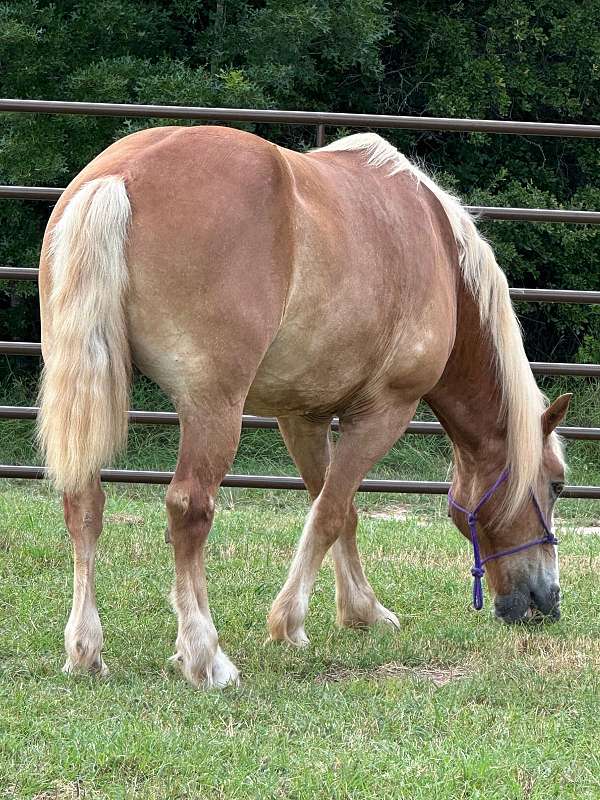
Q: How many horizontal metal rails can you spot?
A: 6